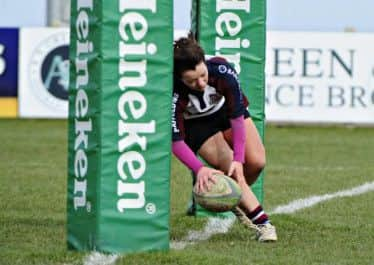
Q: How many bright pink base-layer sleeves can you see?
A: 2